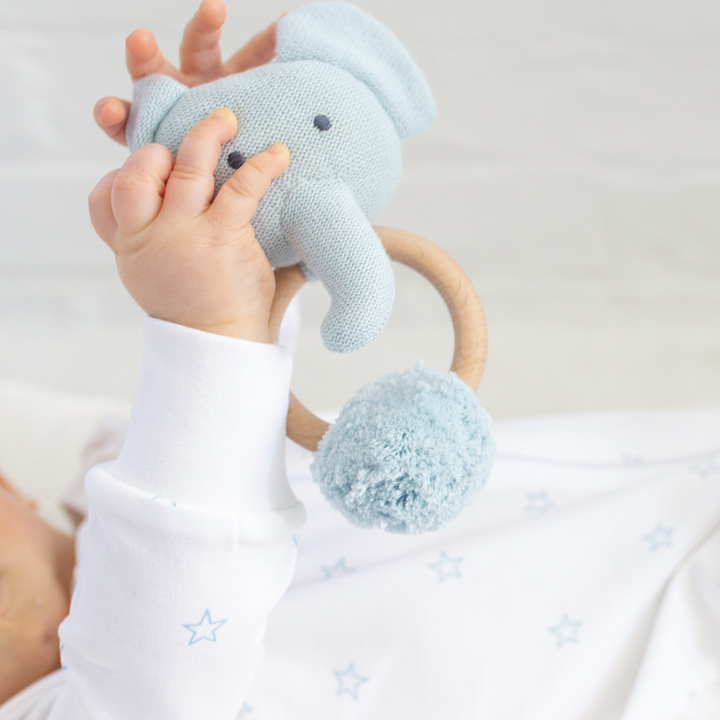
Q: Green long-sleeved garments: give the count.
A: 0